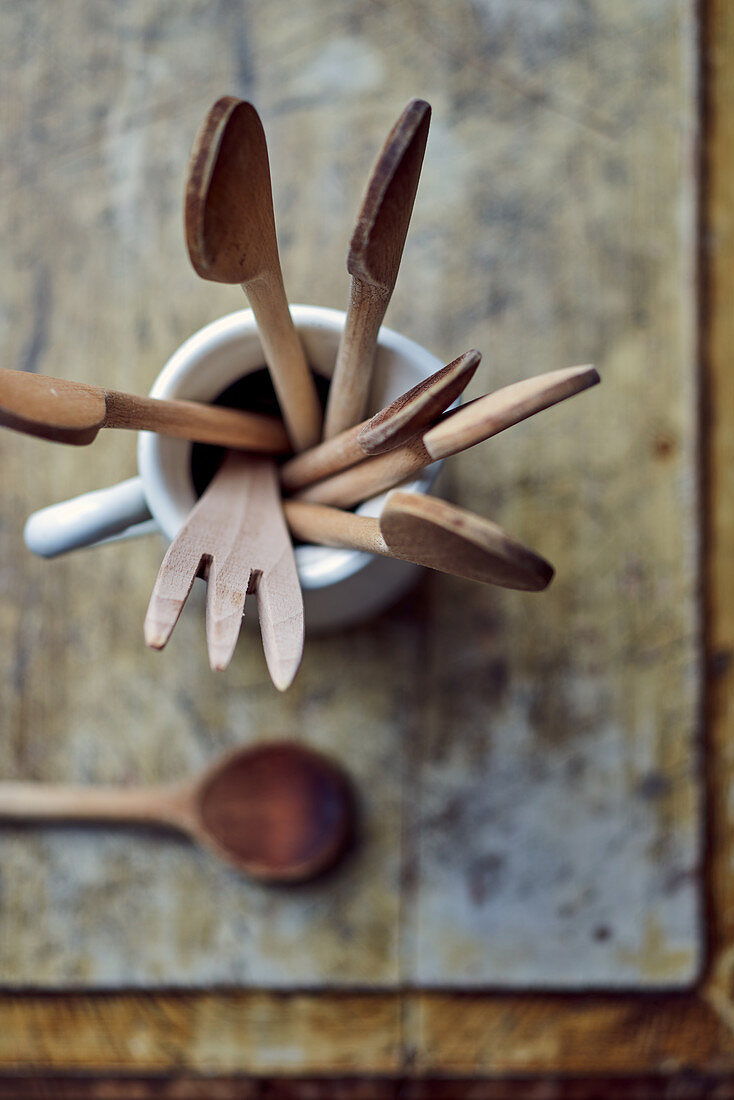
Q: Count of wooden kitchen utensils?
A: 8